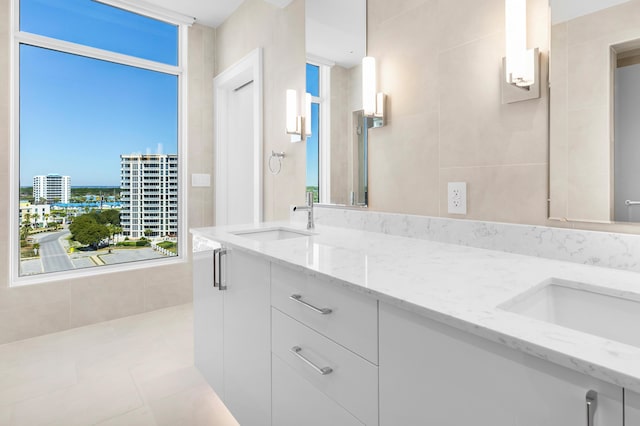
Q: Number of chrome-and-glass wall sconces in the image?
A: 3